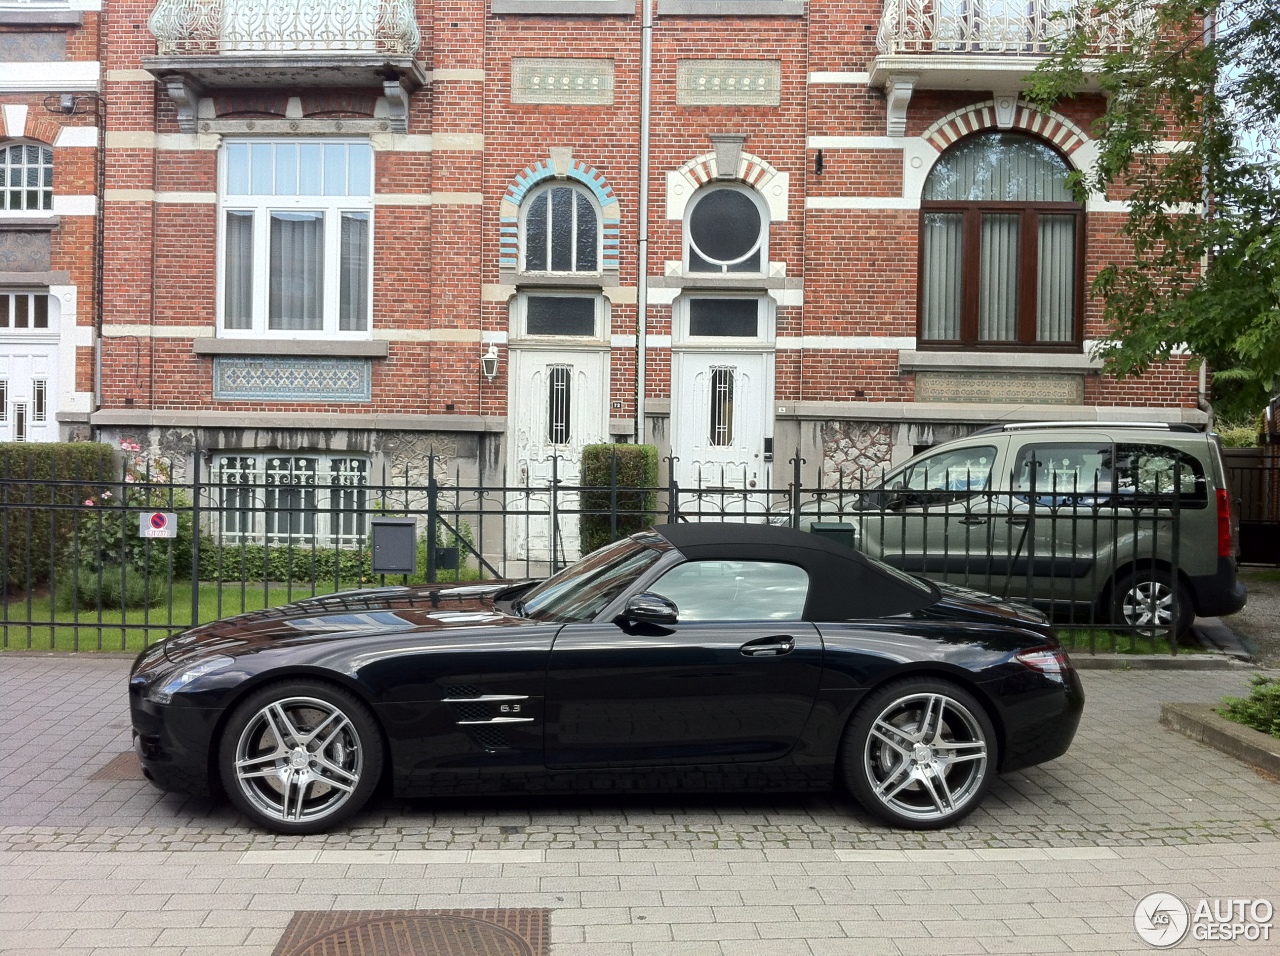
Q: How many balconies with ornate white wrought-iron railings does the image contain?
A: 2